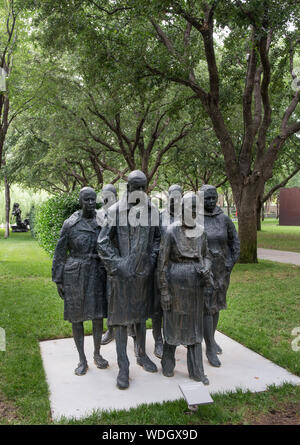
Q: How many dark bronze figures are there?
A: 6